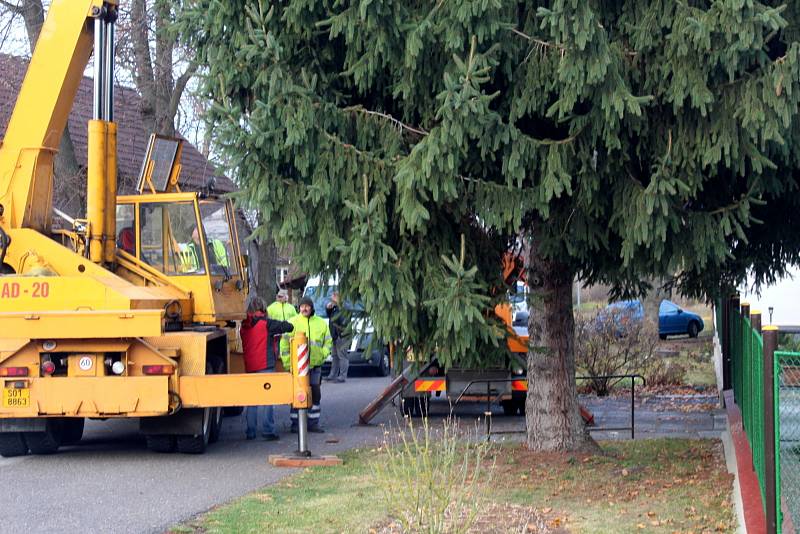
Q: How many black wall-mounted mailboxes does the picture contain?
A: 0